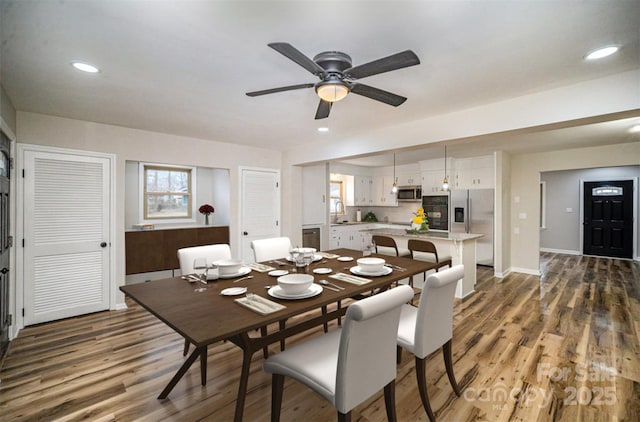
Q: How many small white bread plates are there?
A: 4